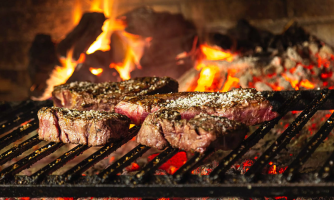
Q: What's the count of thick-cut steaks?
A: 4